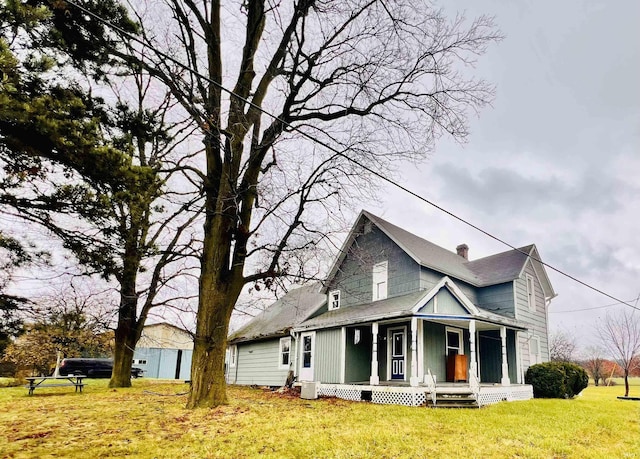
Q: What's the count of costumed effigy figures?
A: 0